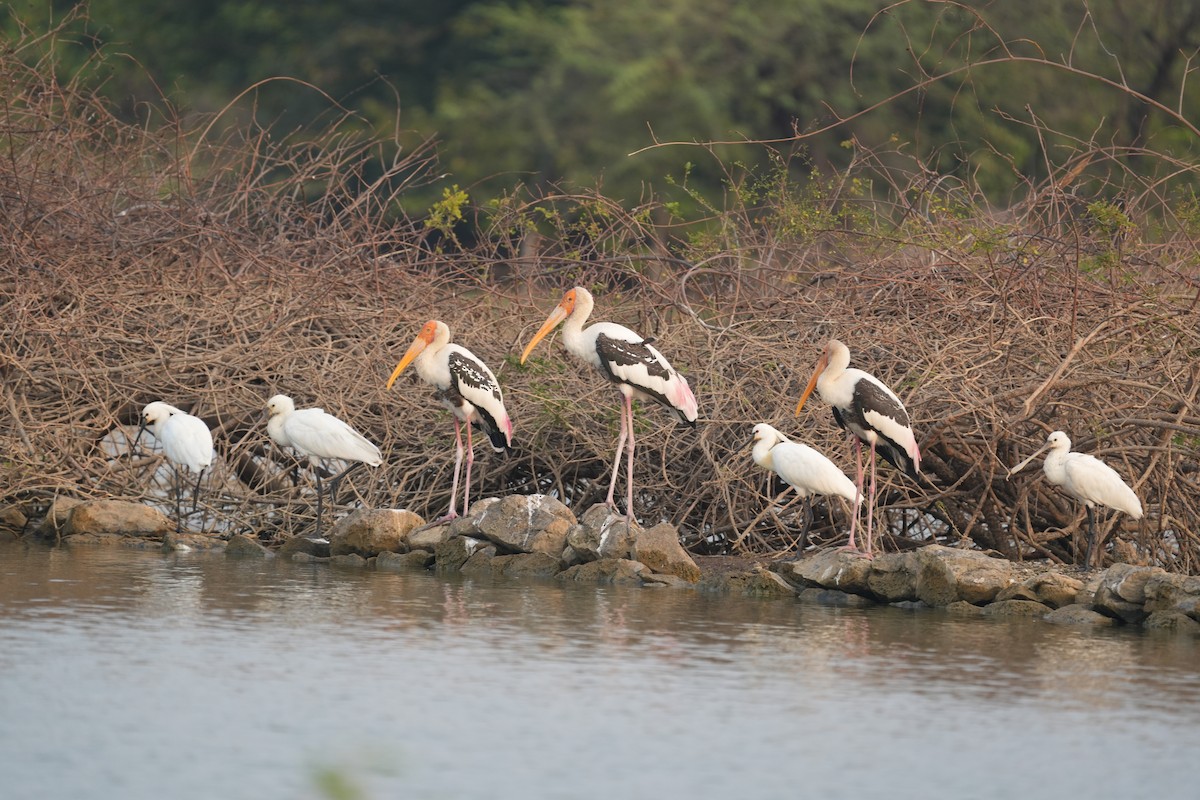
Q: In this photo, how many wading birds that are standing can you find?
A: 7